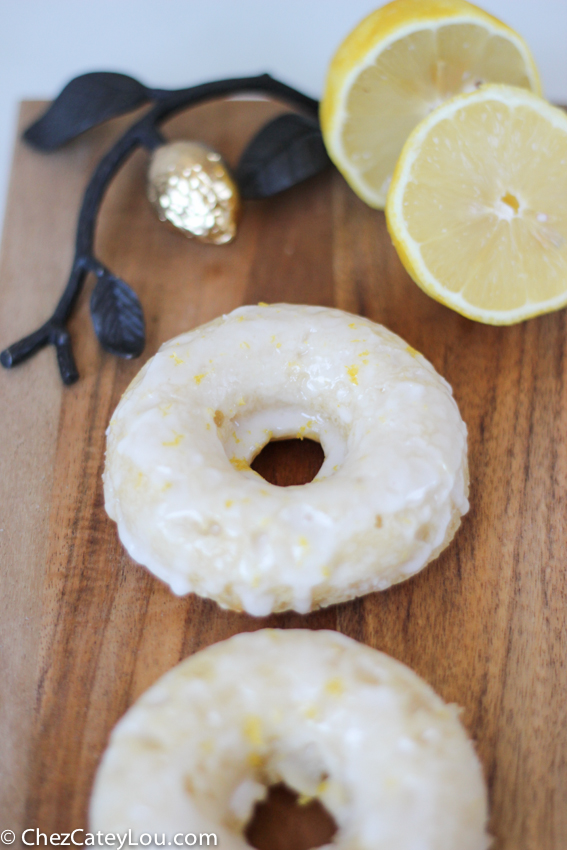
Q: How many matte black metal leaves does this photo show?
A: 3